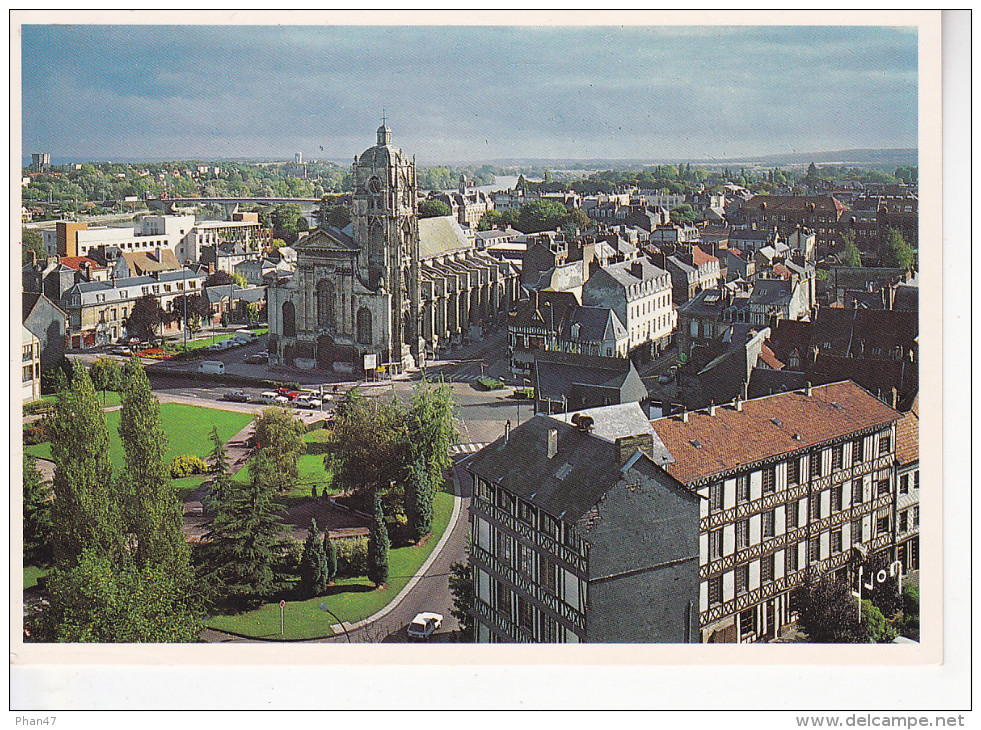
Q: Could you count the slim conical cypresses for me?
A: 4